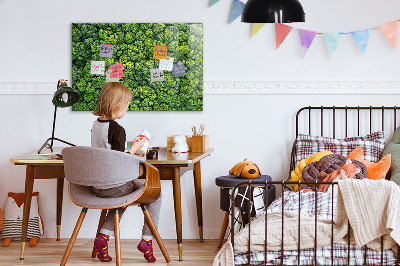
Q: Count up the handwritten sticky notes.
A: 7